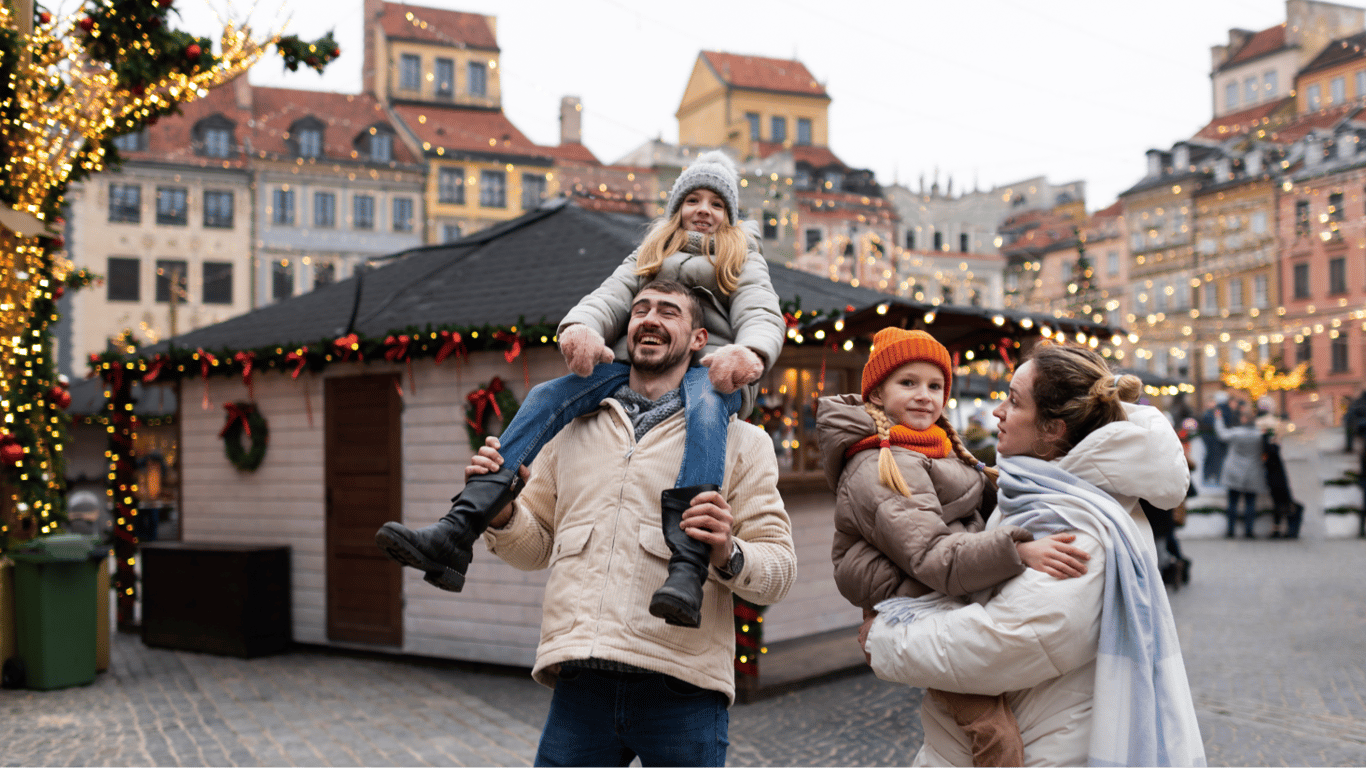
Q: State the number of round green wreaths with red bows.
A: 2